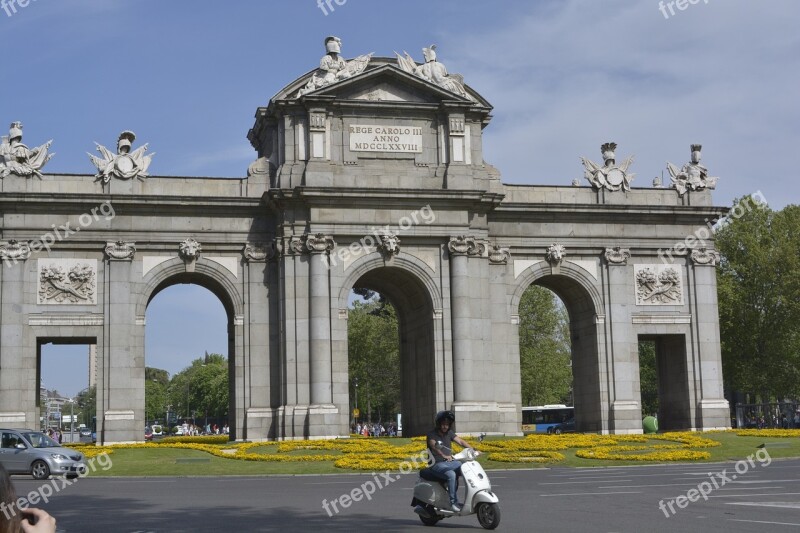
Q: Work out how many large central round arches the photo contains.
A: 3